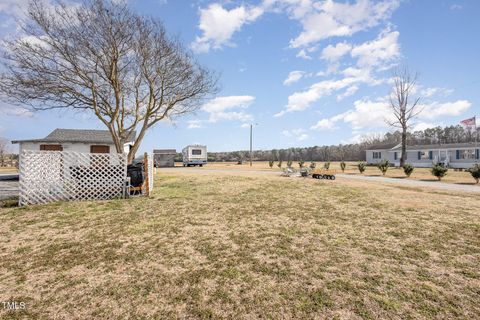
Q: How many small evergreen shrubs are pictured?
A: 12